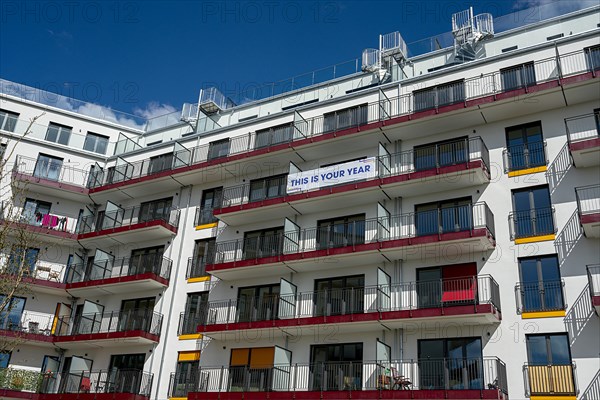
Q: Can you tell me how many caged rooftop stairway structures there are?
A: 3